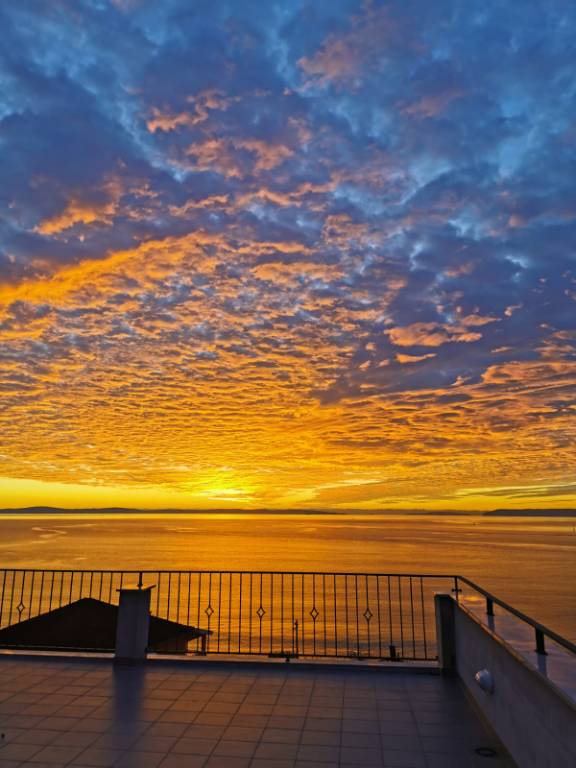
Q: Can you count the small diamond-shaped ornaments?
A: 5